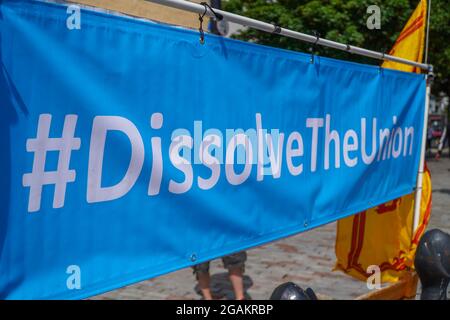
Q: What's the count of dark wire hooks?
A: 3